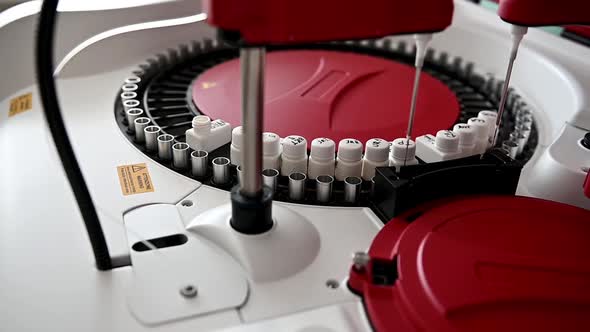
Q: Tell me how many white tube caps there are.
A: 11